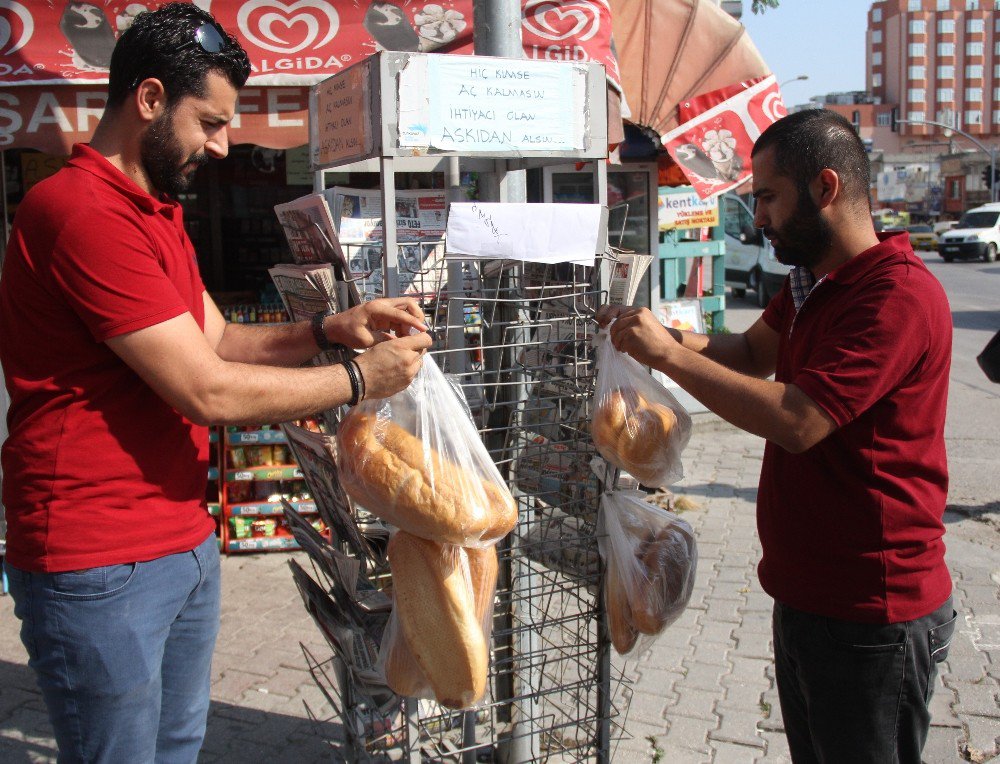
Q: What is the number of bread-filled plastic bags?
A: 4